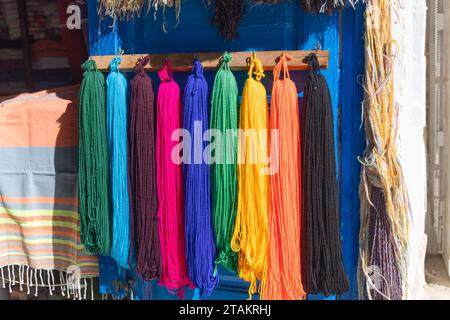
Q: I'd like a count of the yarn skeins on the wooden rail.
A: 9